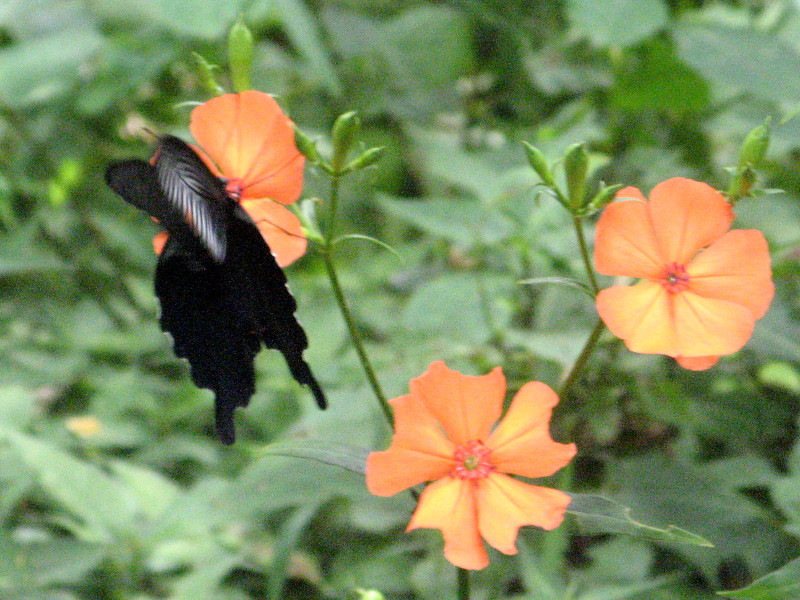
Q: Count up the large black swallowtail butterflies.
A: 1